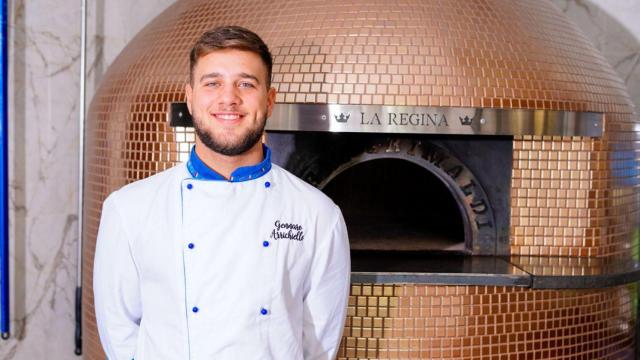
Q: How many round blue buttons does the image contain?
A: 6